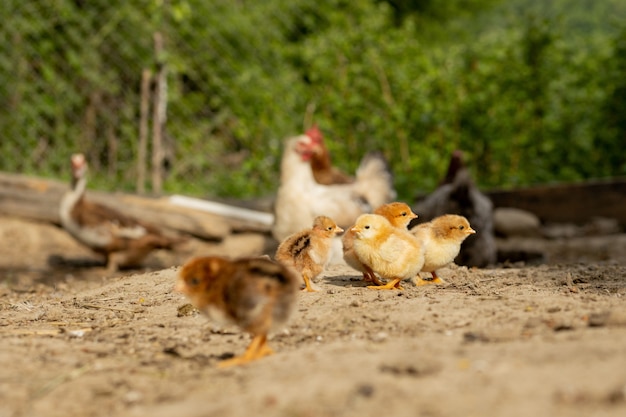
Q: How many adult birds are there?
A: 4